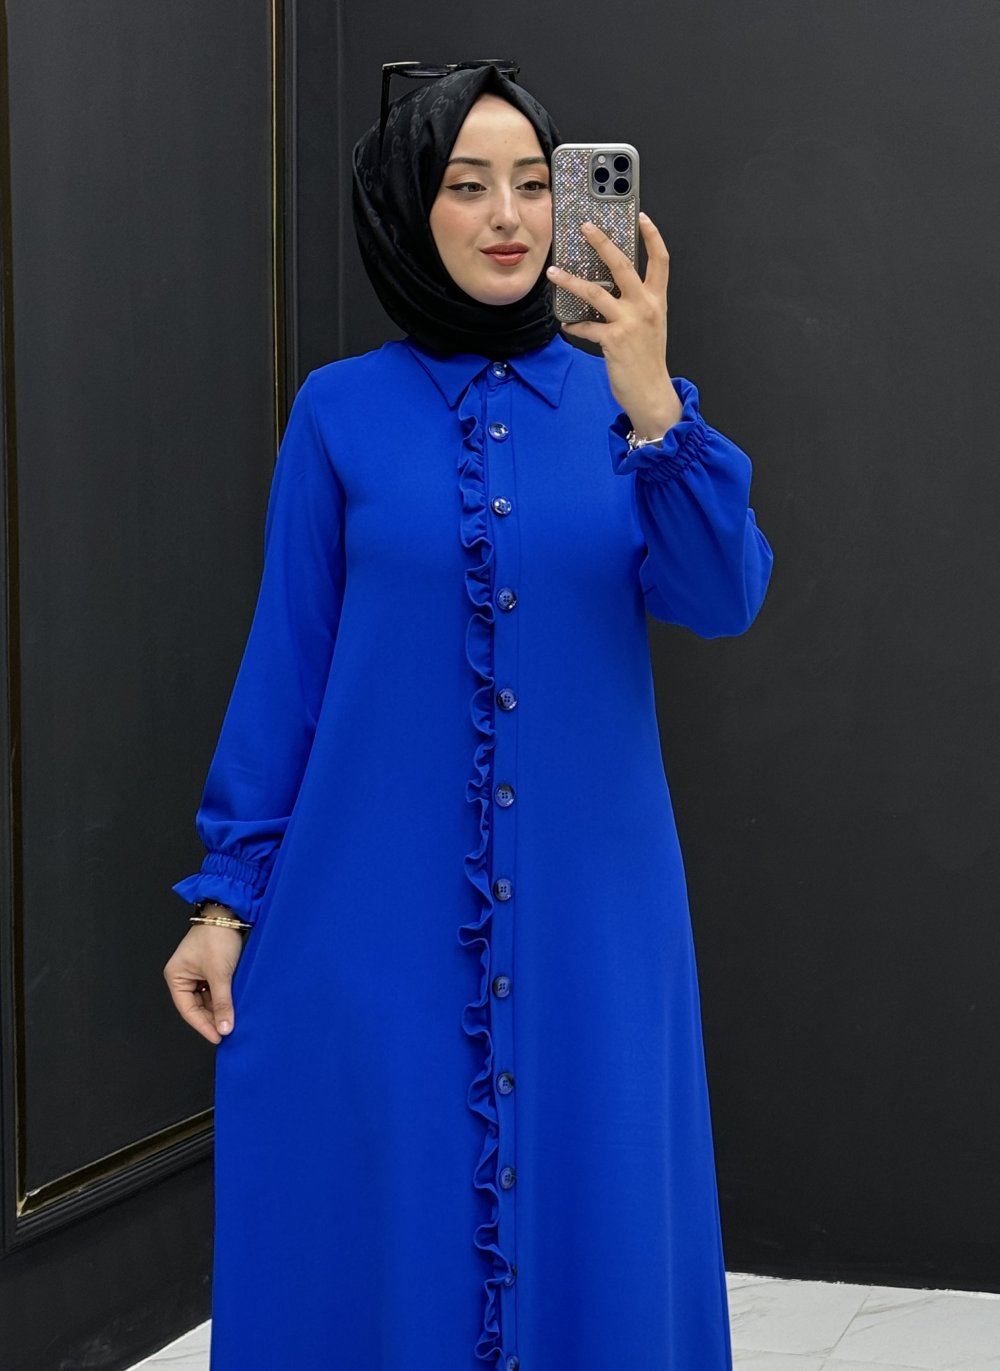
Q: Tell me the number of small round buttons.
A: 12